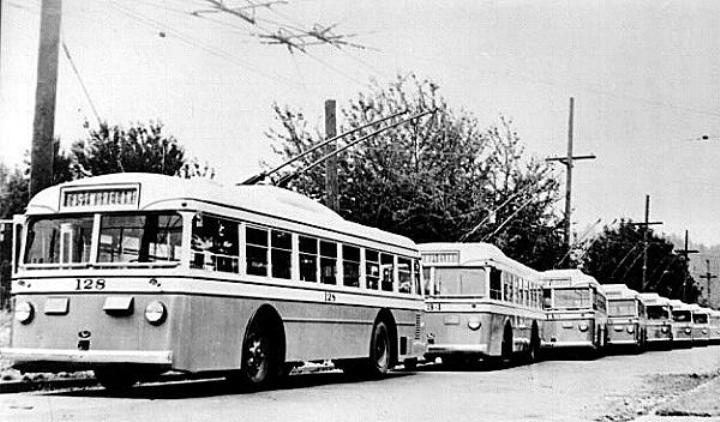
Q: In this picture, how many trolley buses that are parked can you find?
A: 8